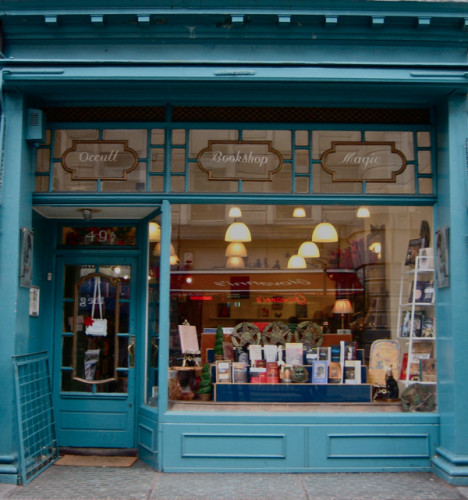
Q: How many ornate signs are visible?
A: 3